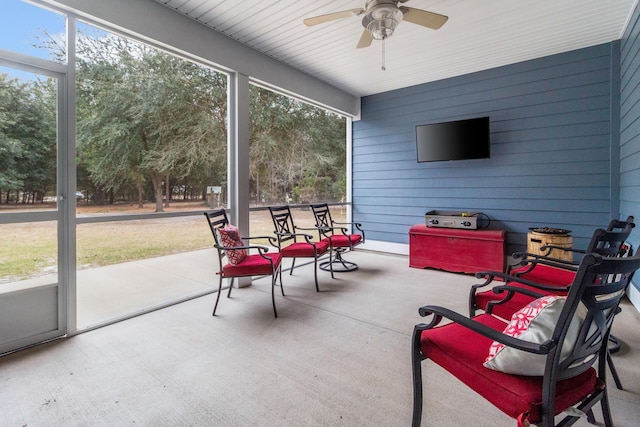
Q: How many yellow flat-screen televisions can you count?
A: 0